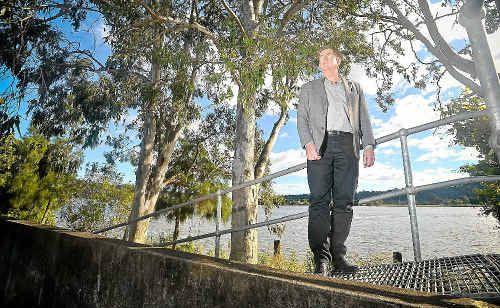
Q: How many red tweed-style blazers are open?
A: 0